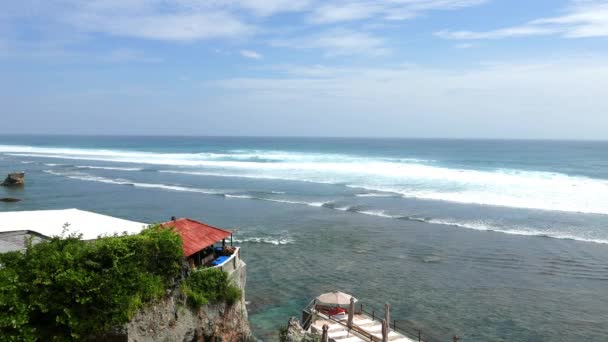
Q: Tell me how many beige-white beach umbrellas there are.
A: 1